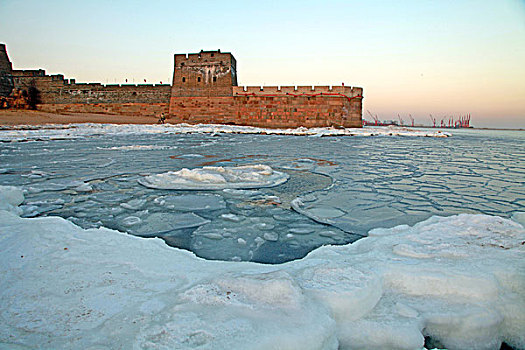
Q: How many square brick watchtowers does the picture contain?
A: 1